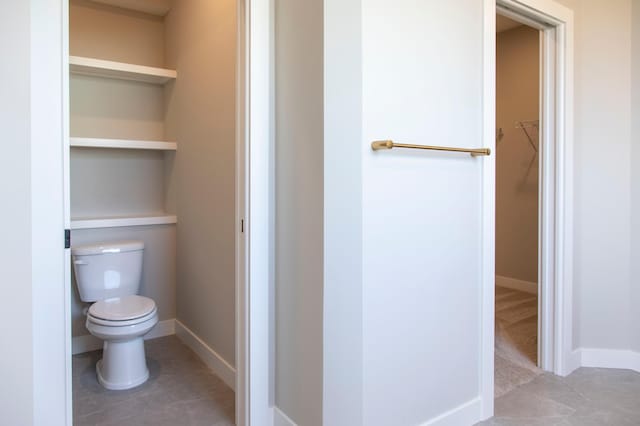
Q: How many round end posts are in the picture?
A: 2